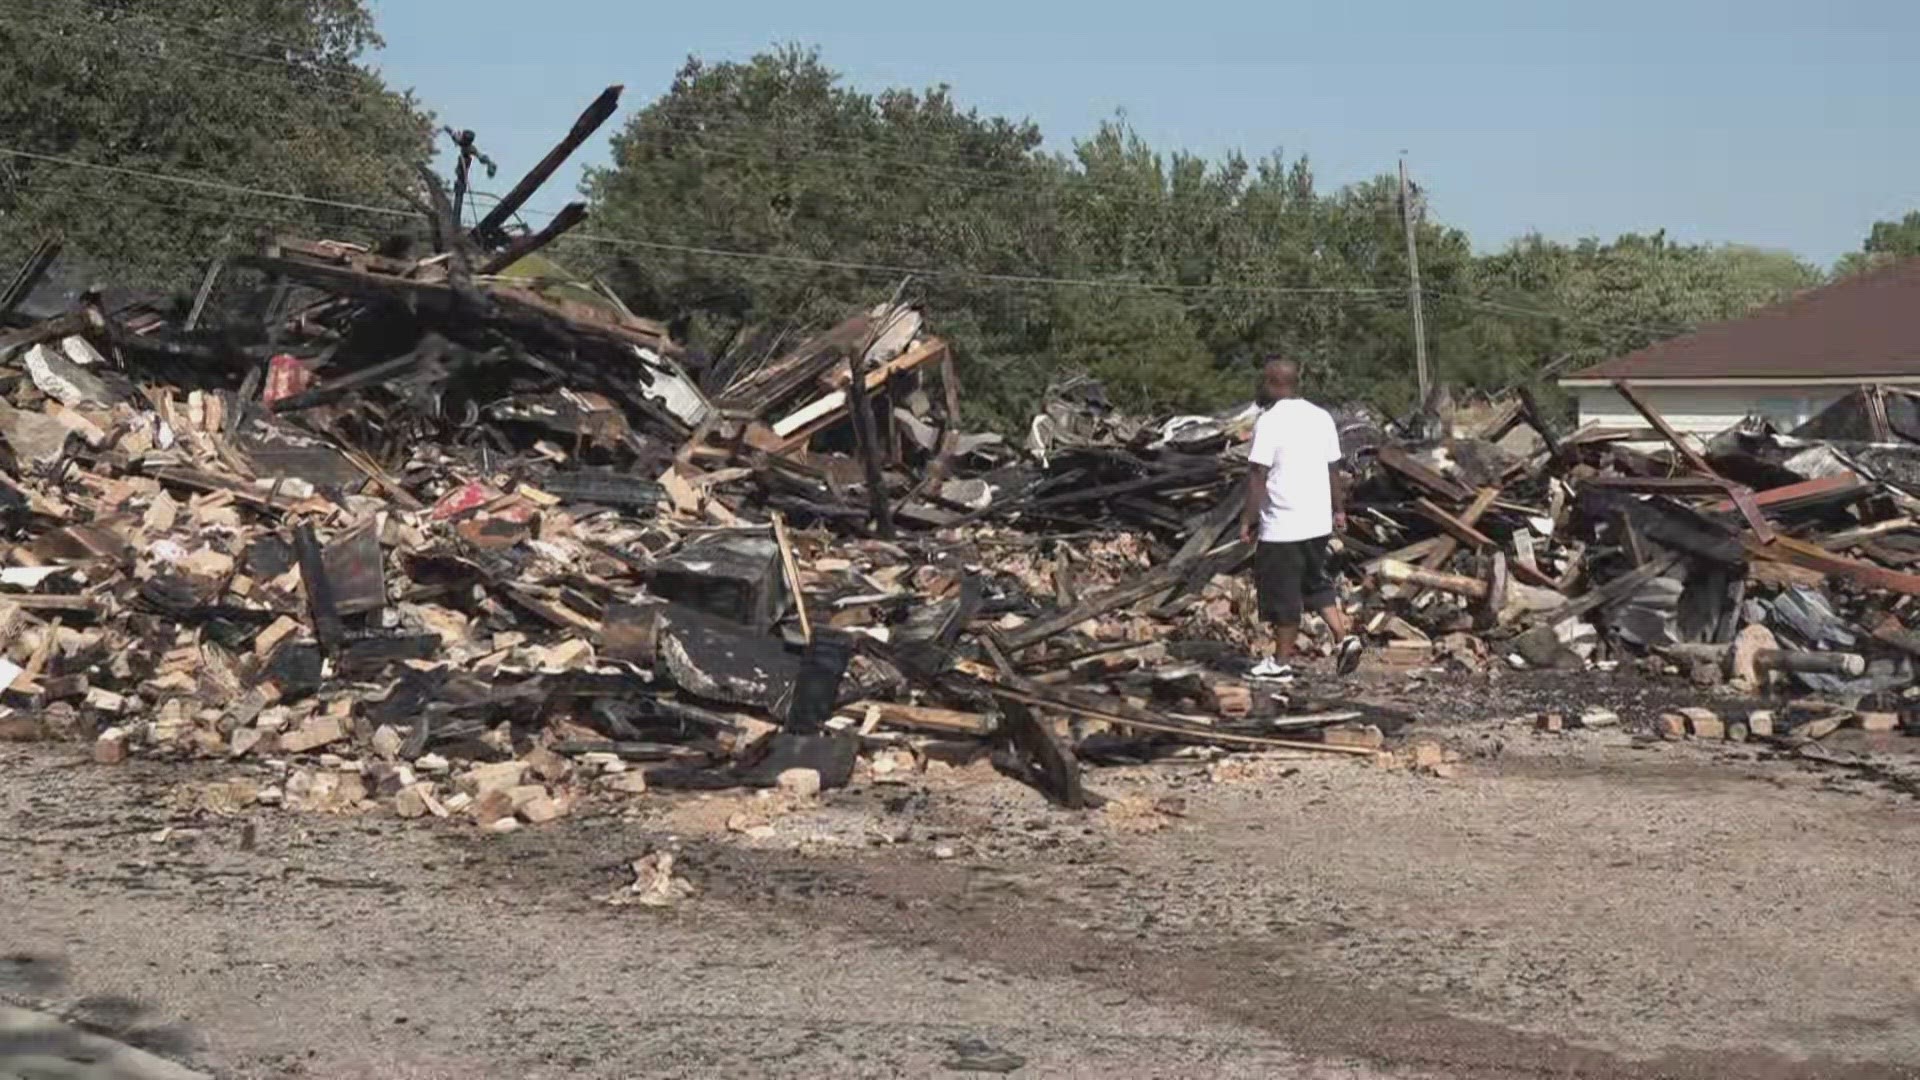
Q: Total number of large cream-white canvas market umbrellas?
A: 0